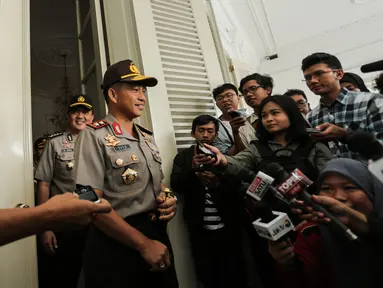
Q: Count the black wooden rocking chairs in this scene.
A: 0